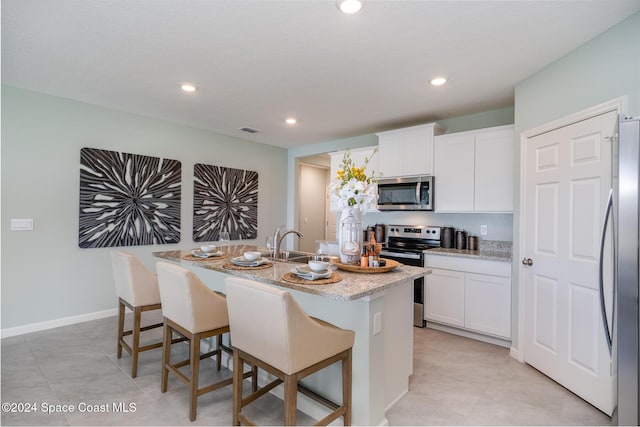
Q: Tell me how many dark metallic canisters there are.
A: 6